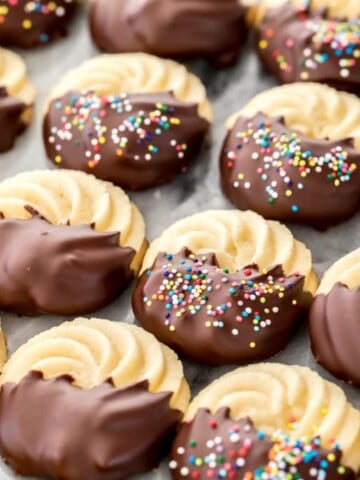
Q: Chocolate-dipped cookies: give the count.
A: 11